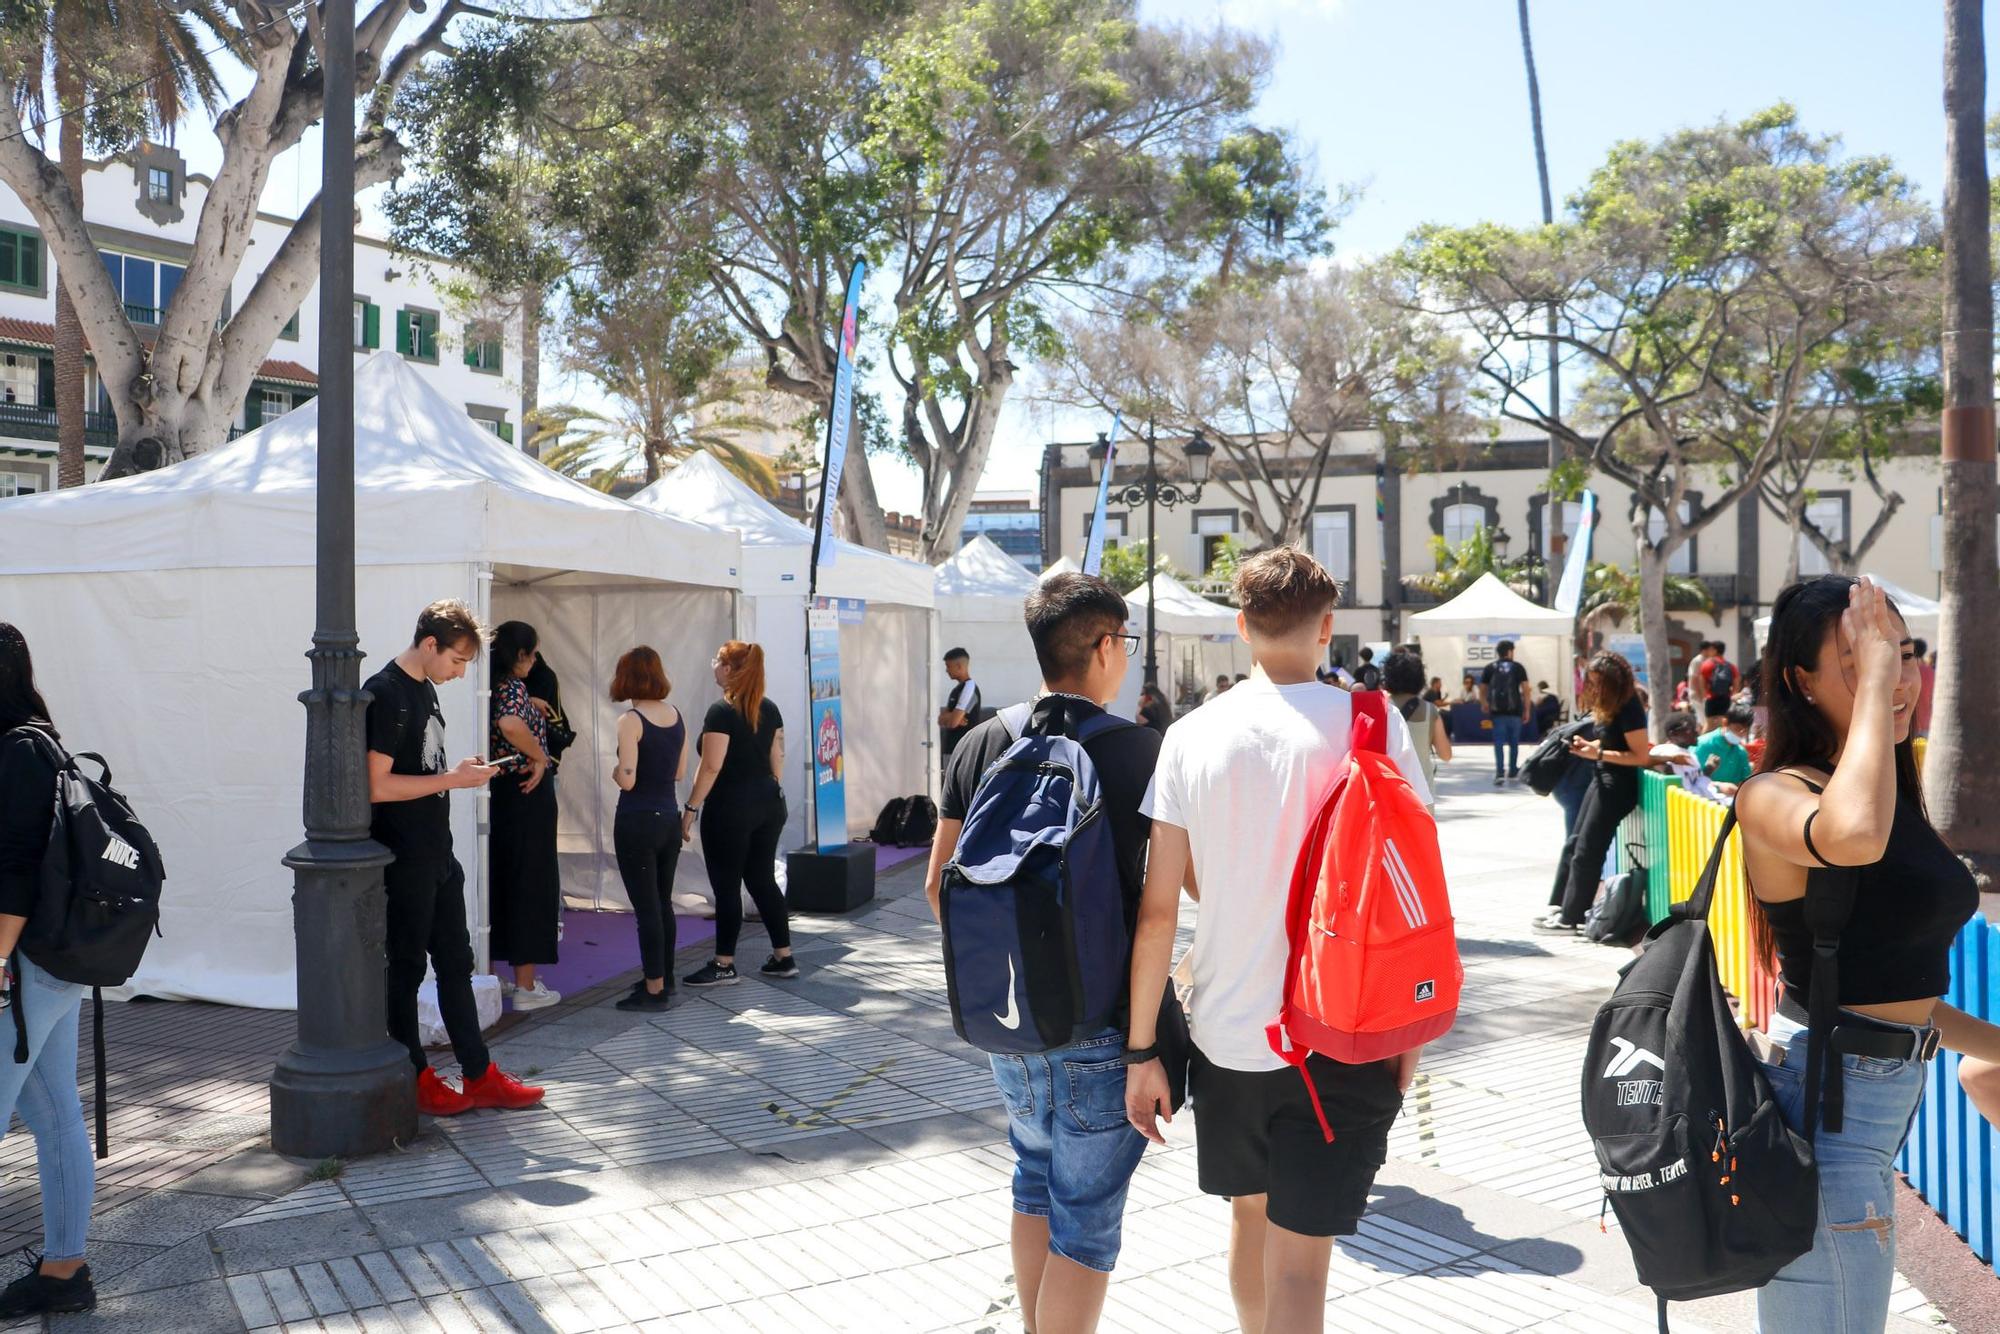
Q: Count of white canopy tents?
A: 7